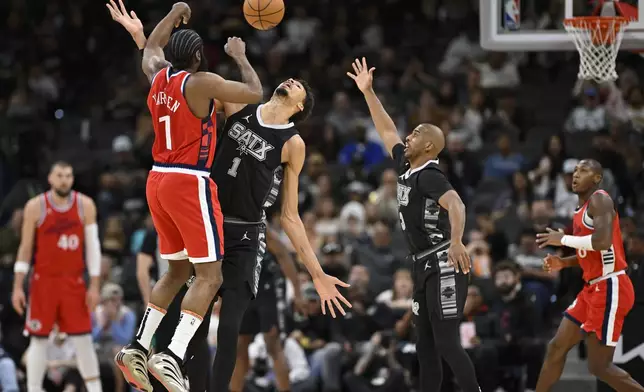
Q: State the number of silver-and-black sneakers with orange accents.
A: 2